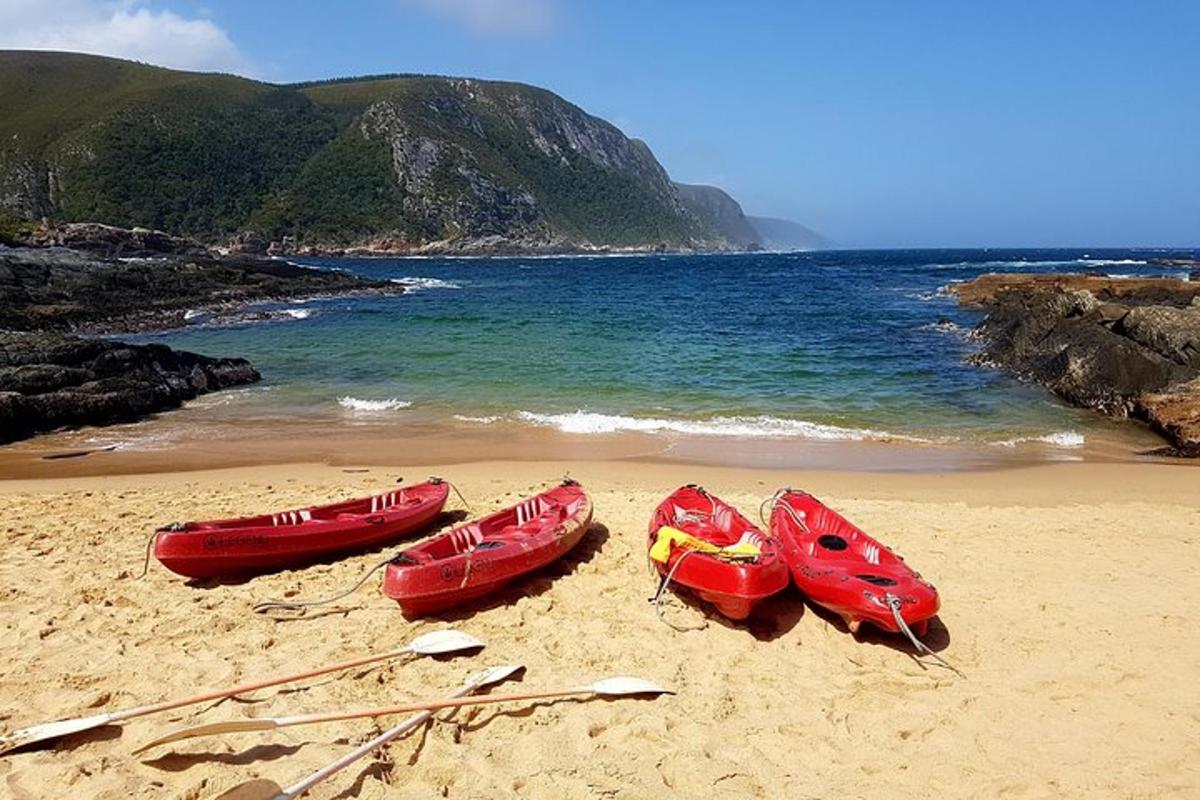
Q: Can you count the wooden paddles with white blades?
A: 3